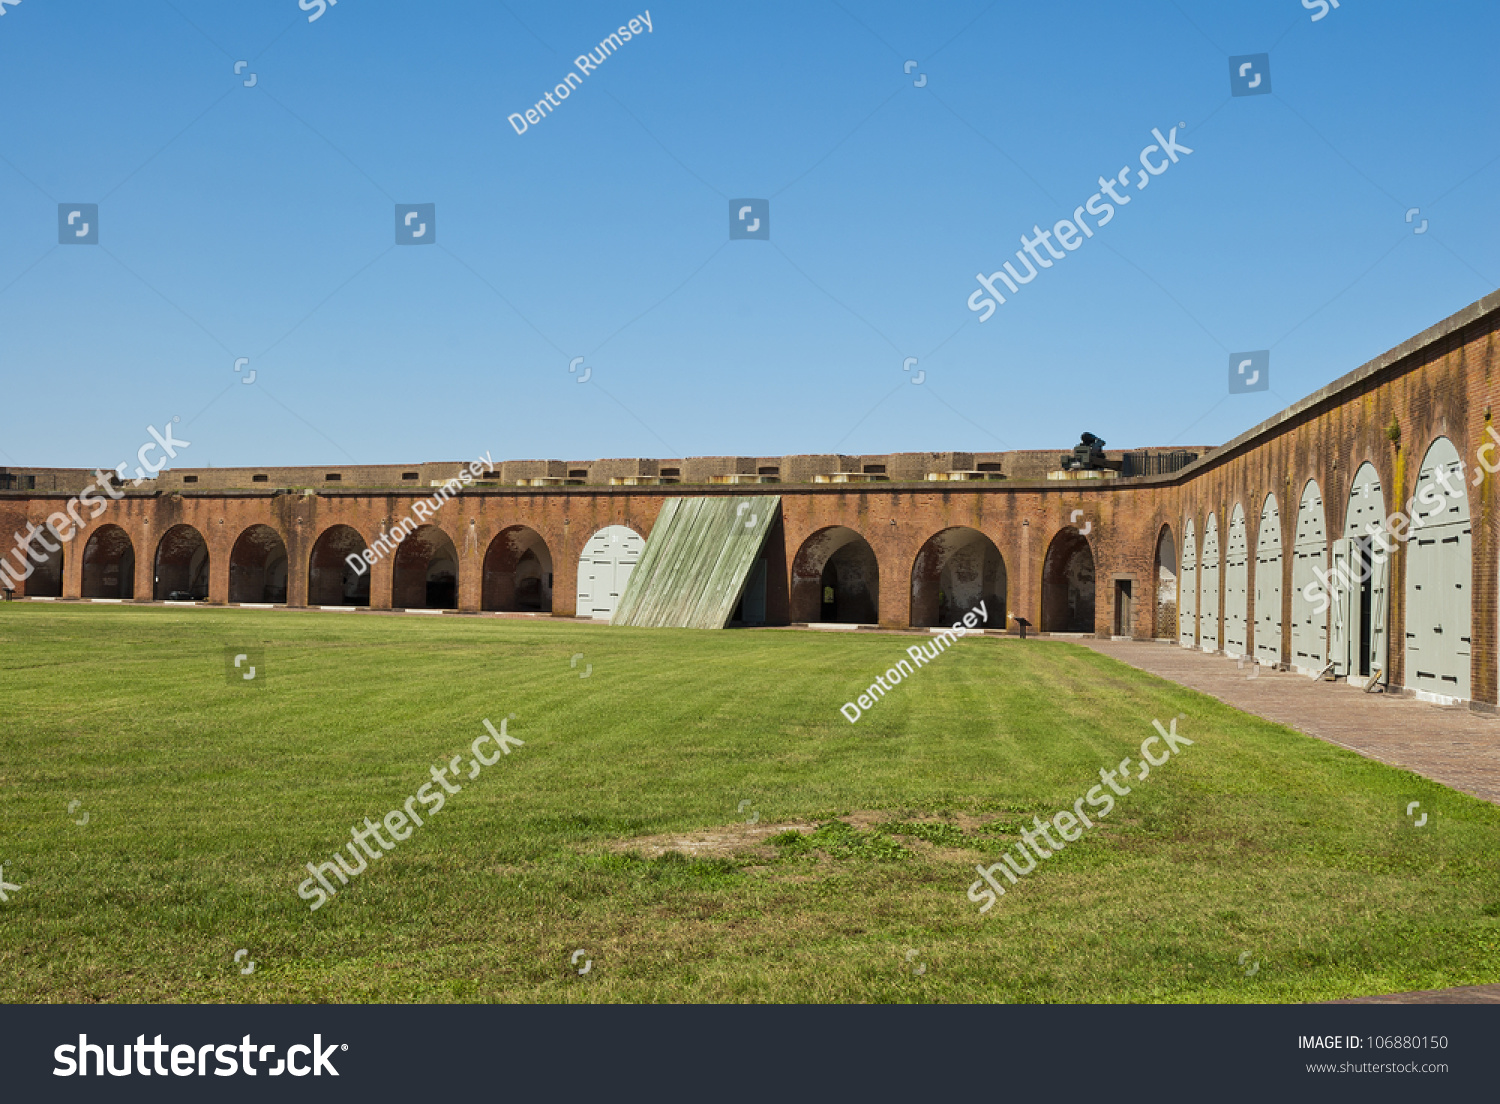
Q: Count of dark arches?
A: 10